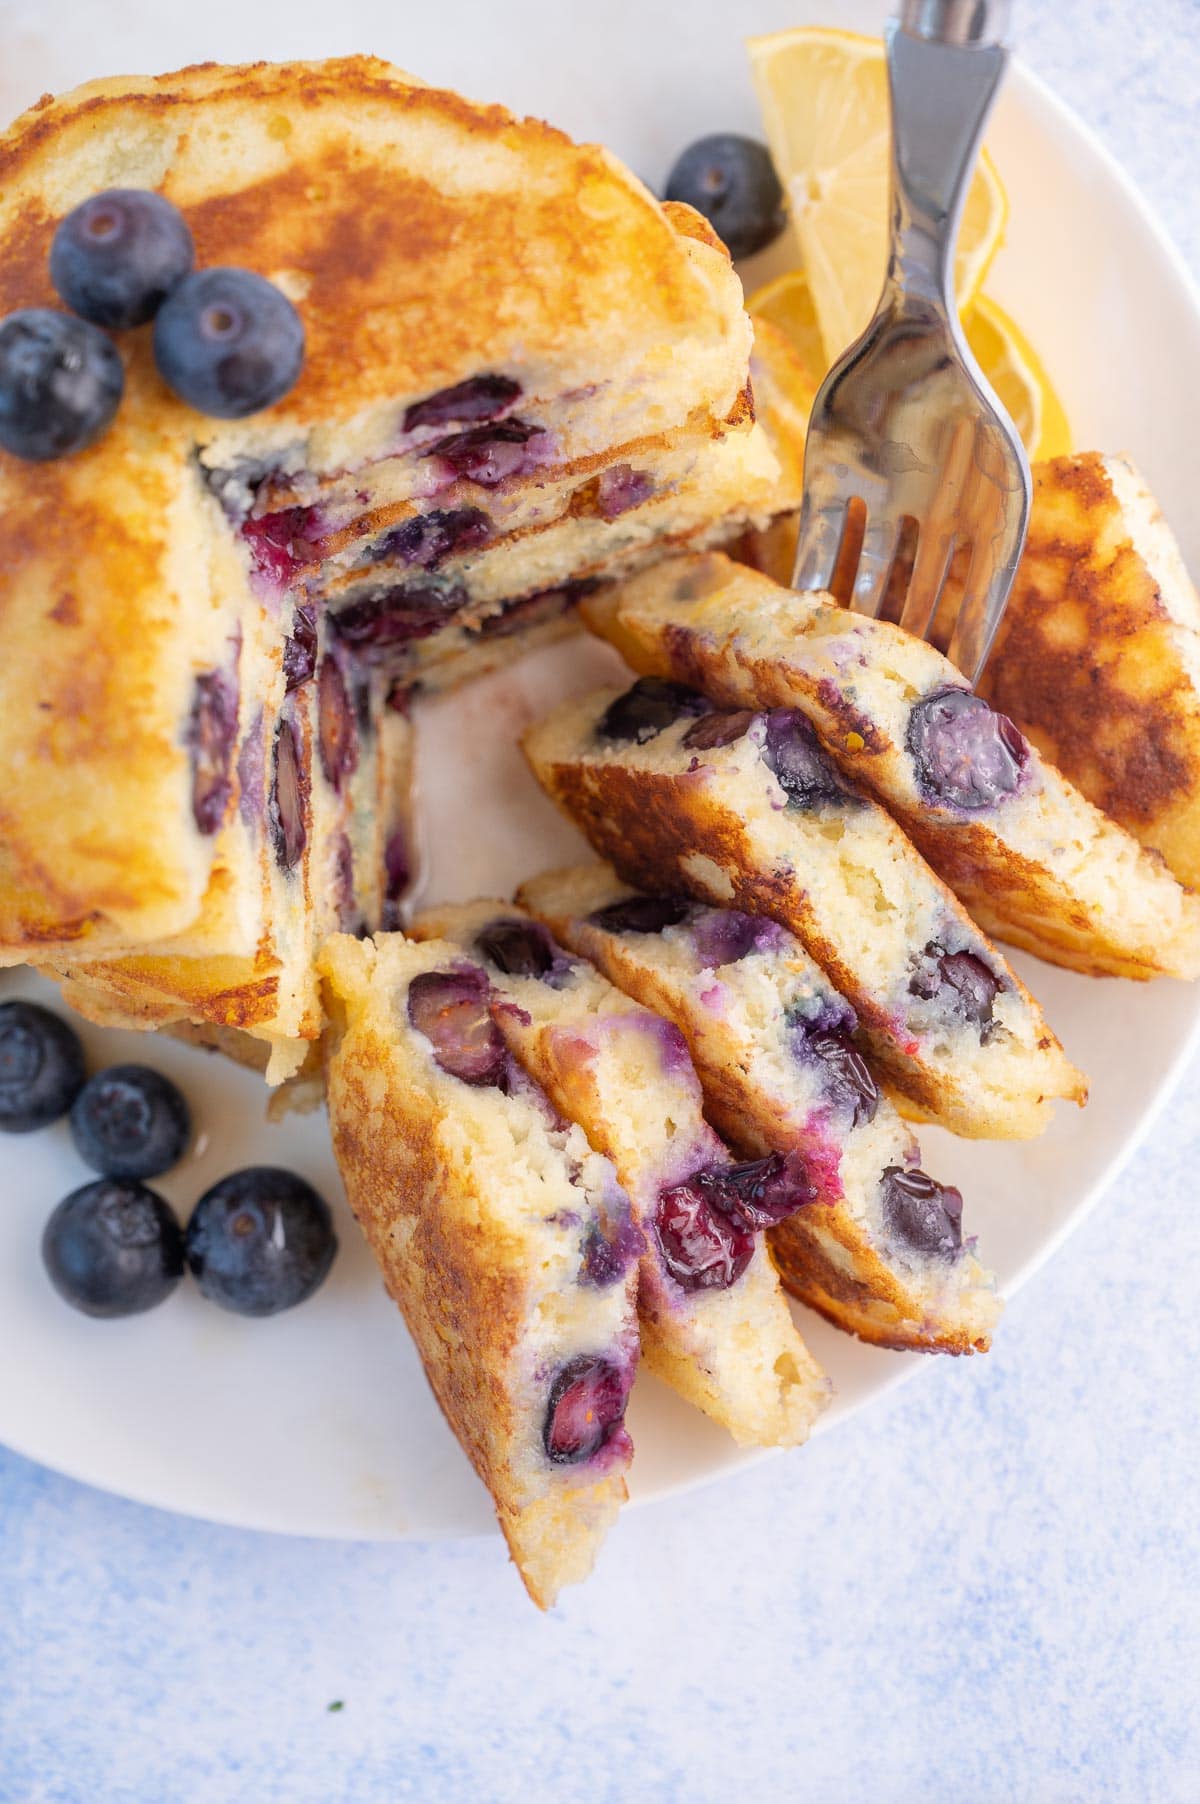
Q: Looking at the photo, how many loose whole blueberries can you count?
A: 8